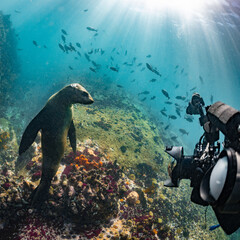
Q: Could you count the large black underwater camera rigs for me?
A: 1